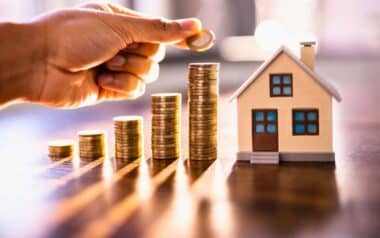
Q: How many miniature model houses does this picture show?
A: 1